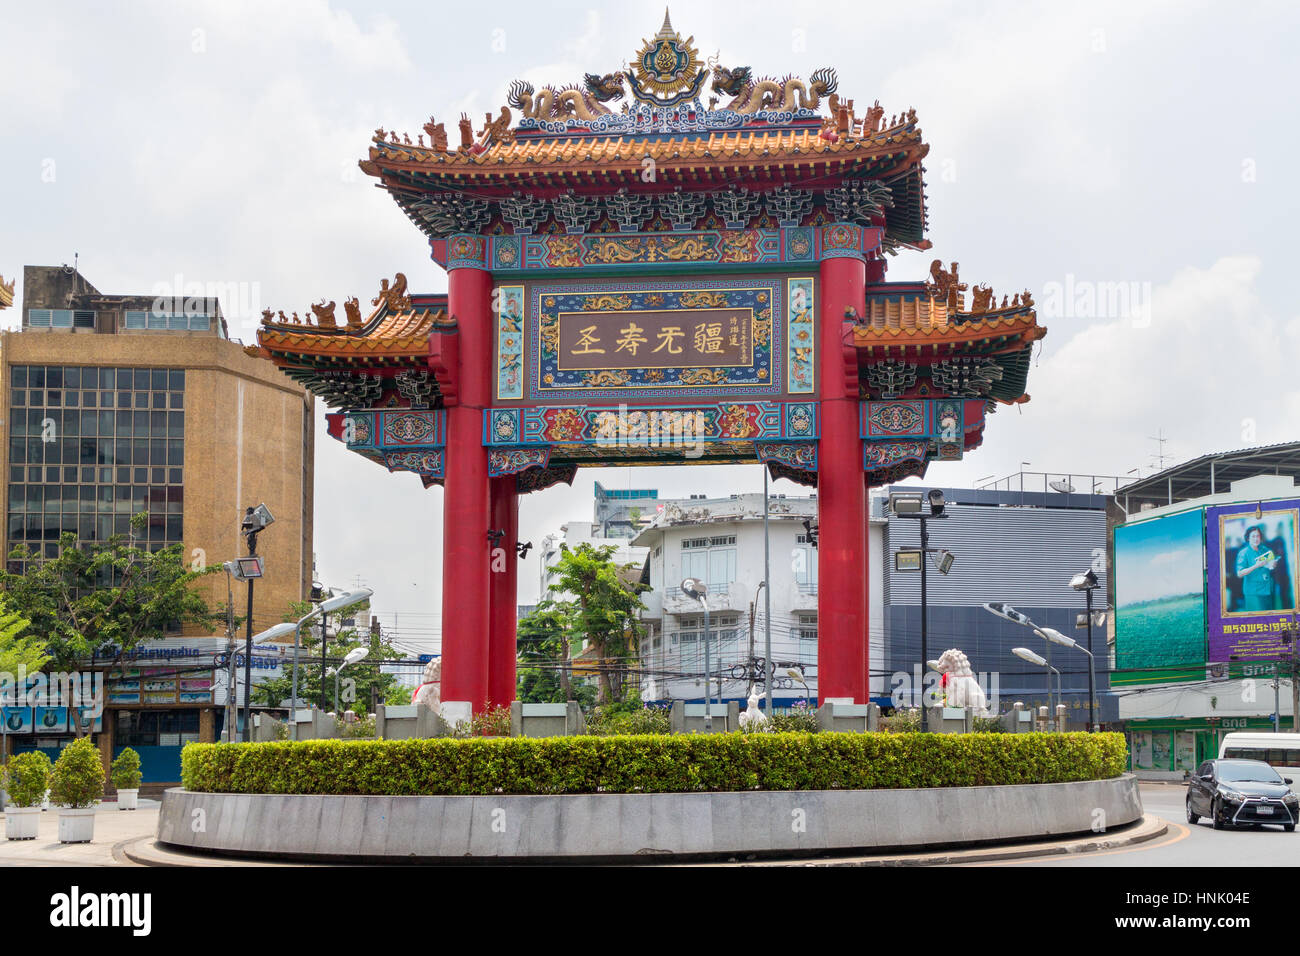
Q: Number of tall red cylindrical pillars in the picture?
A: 3